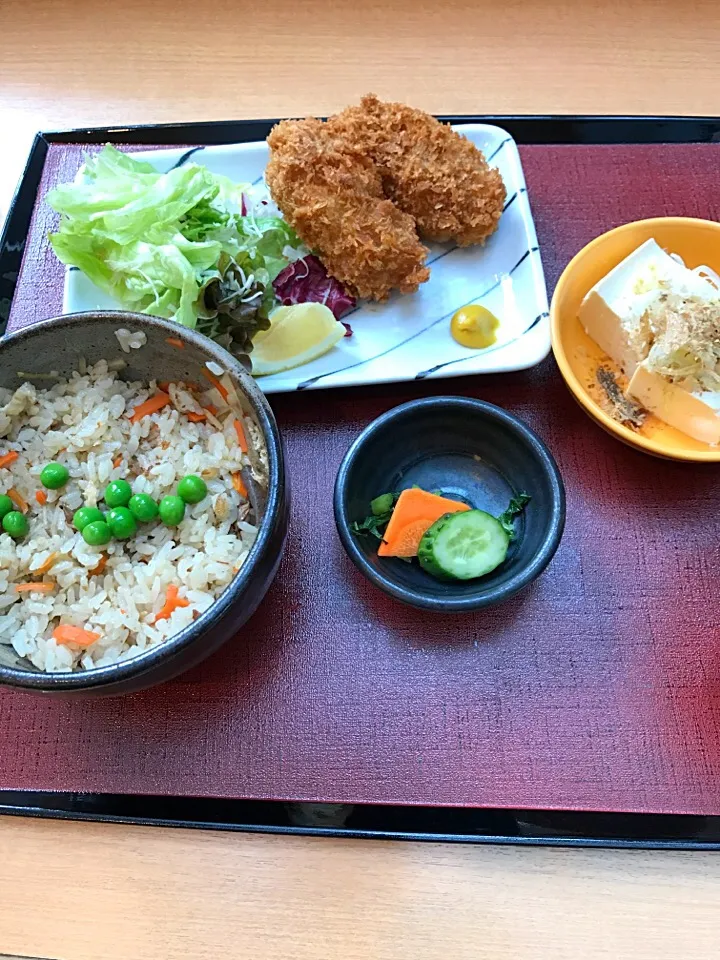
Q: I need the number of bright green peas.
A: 10